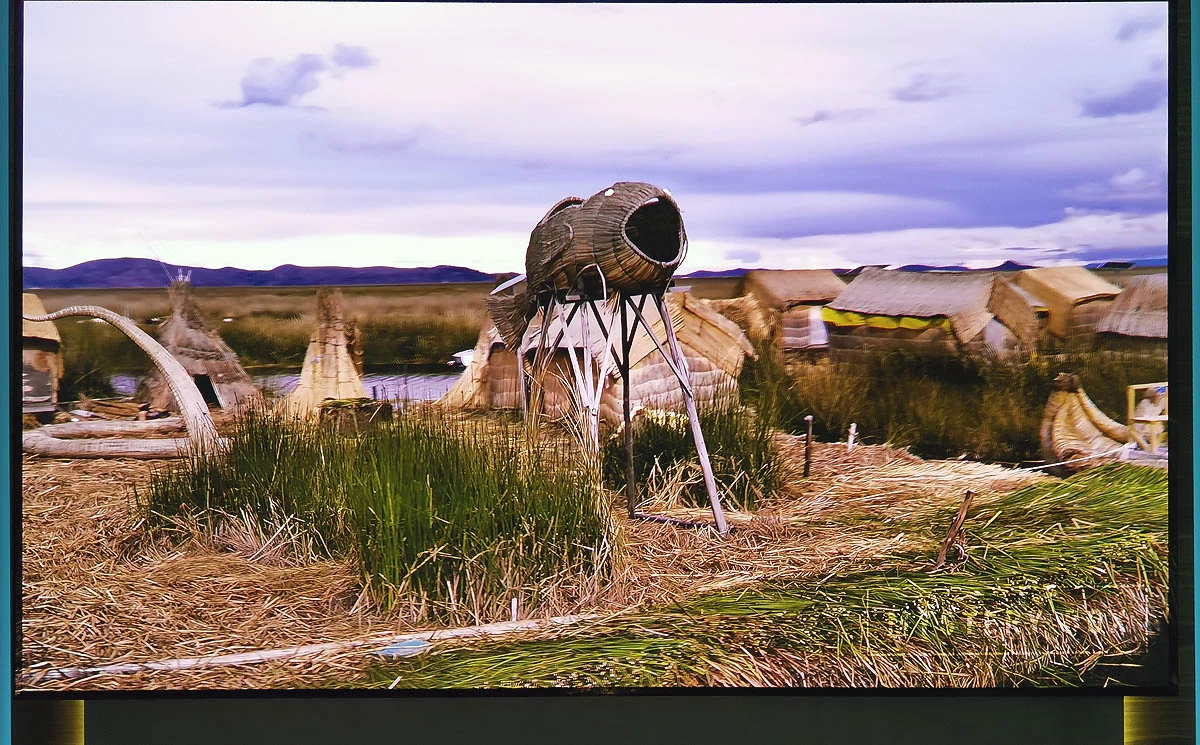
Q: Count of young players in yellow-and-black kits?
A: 0